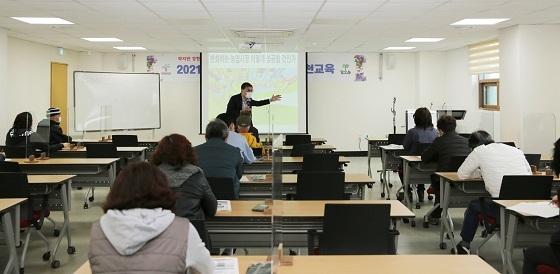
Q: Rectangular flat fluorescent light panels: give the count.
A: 6